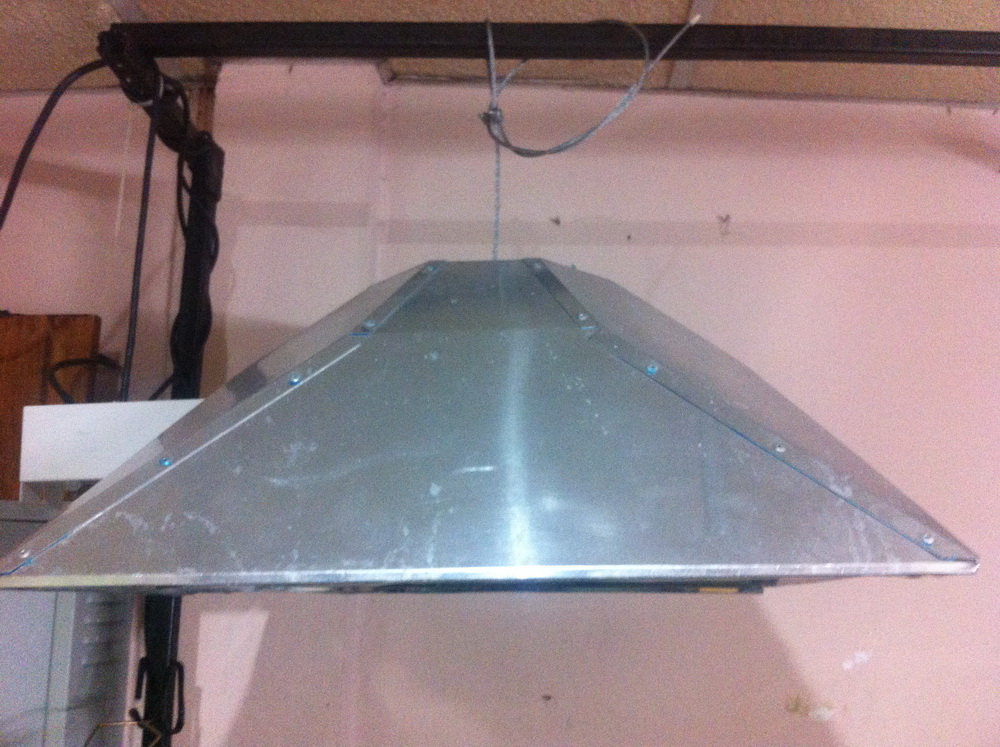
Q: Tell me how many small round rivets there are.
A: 10